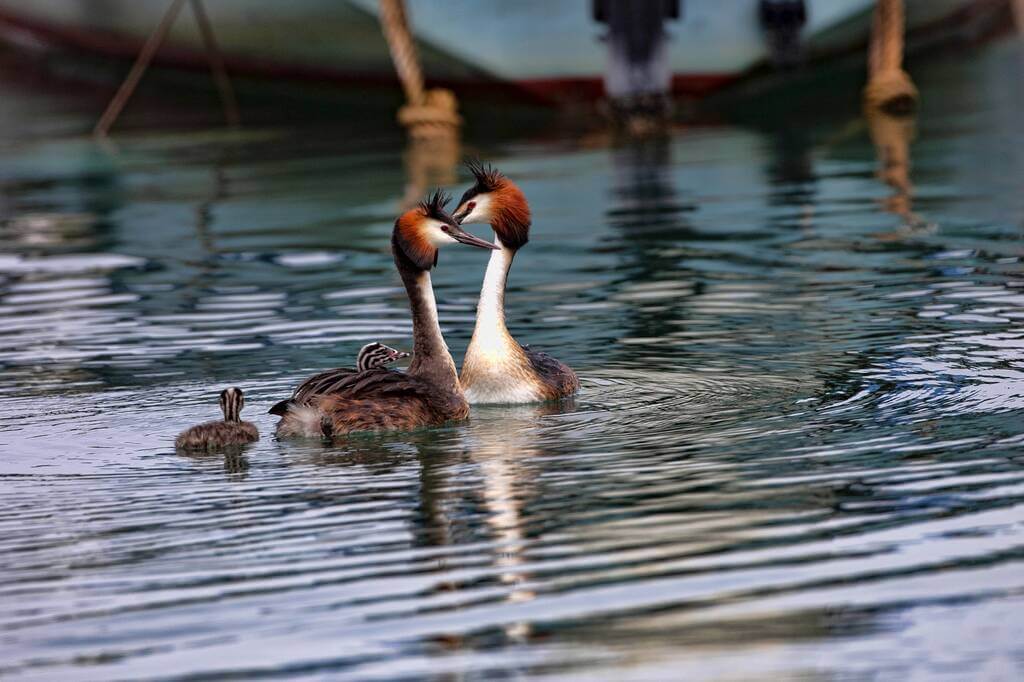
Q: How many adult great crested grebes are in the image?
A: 2